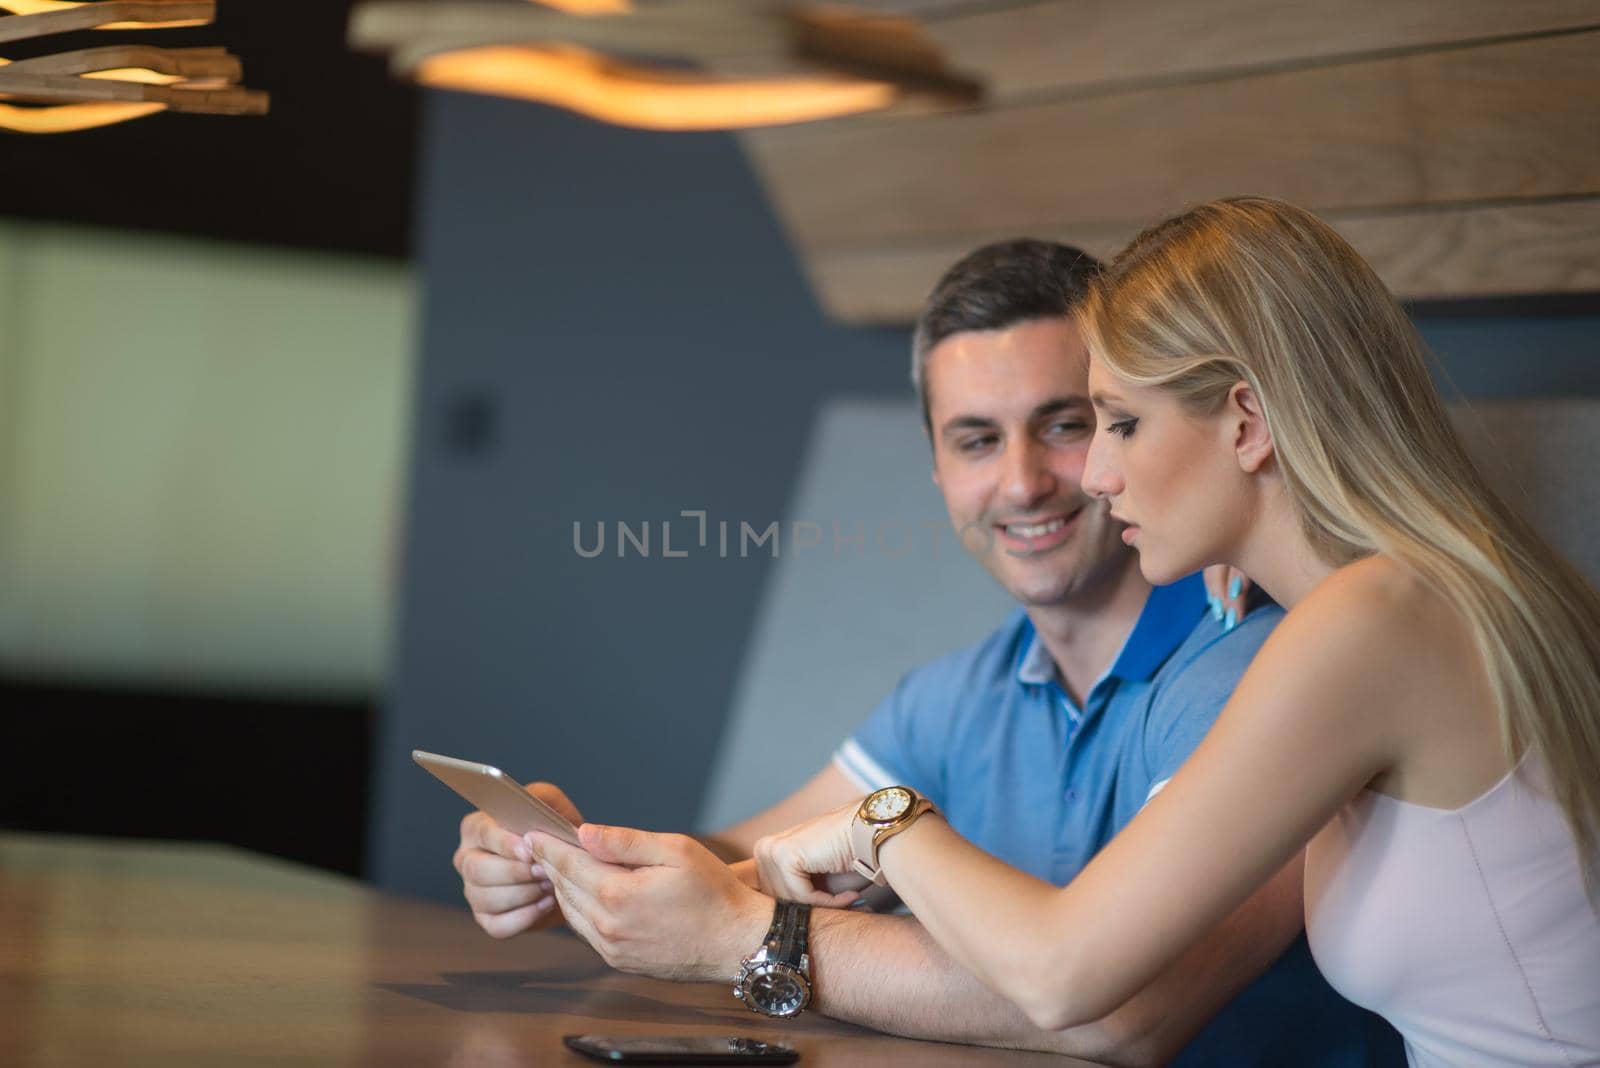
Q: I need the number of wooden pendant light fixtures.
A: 2